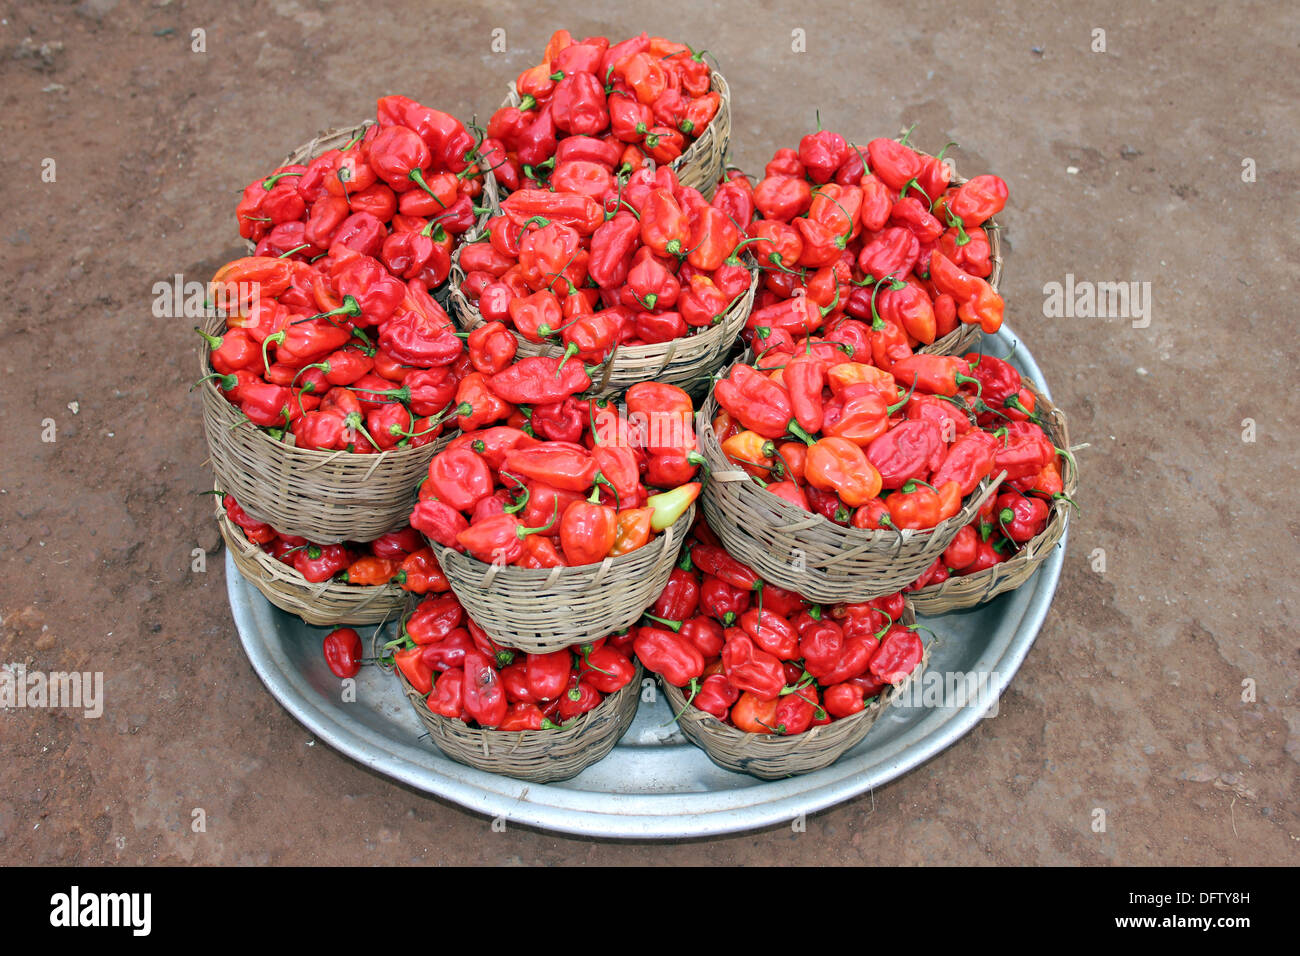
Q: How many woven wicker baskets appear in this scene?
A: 11